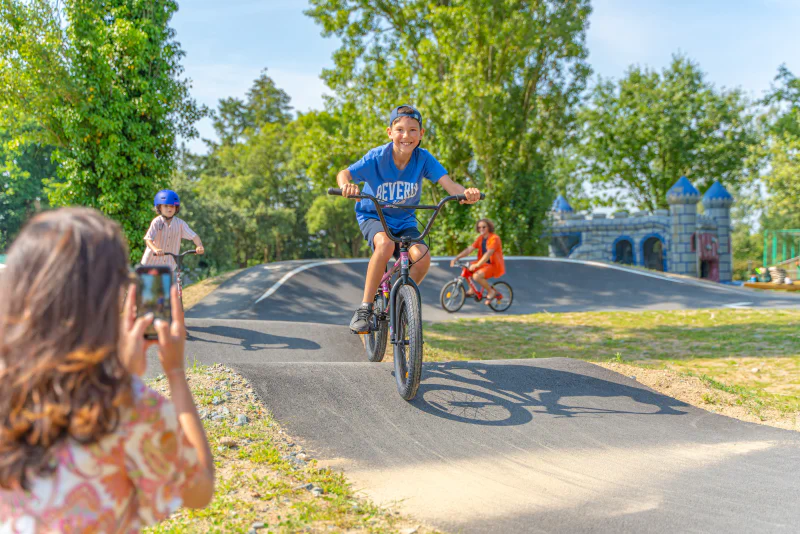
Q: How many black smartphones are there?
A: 1